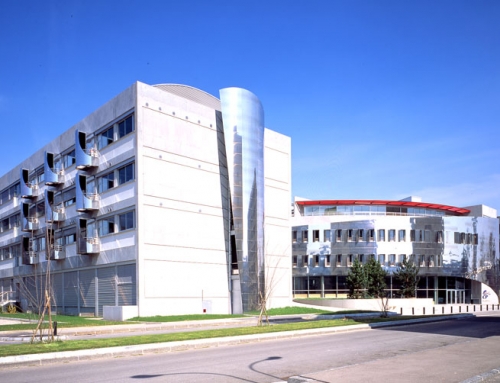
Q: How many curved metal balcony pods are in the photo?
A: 9